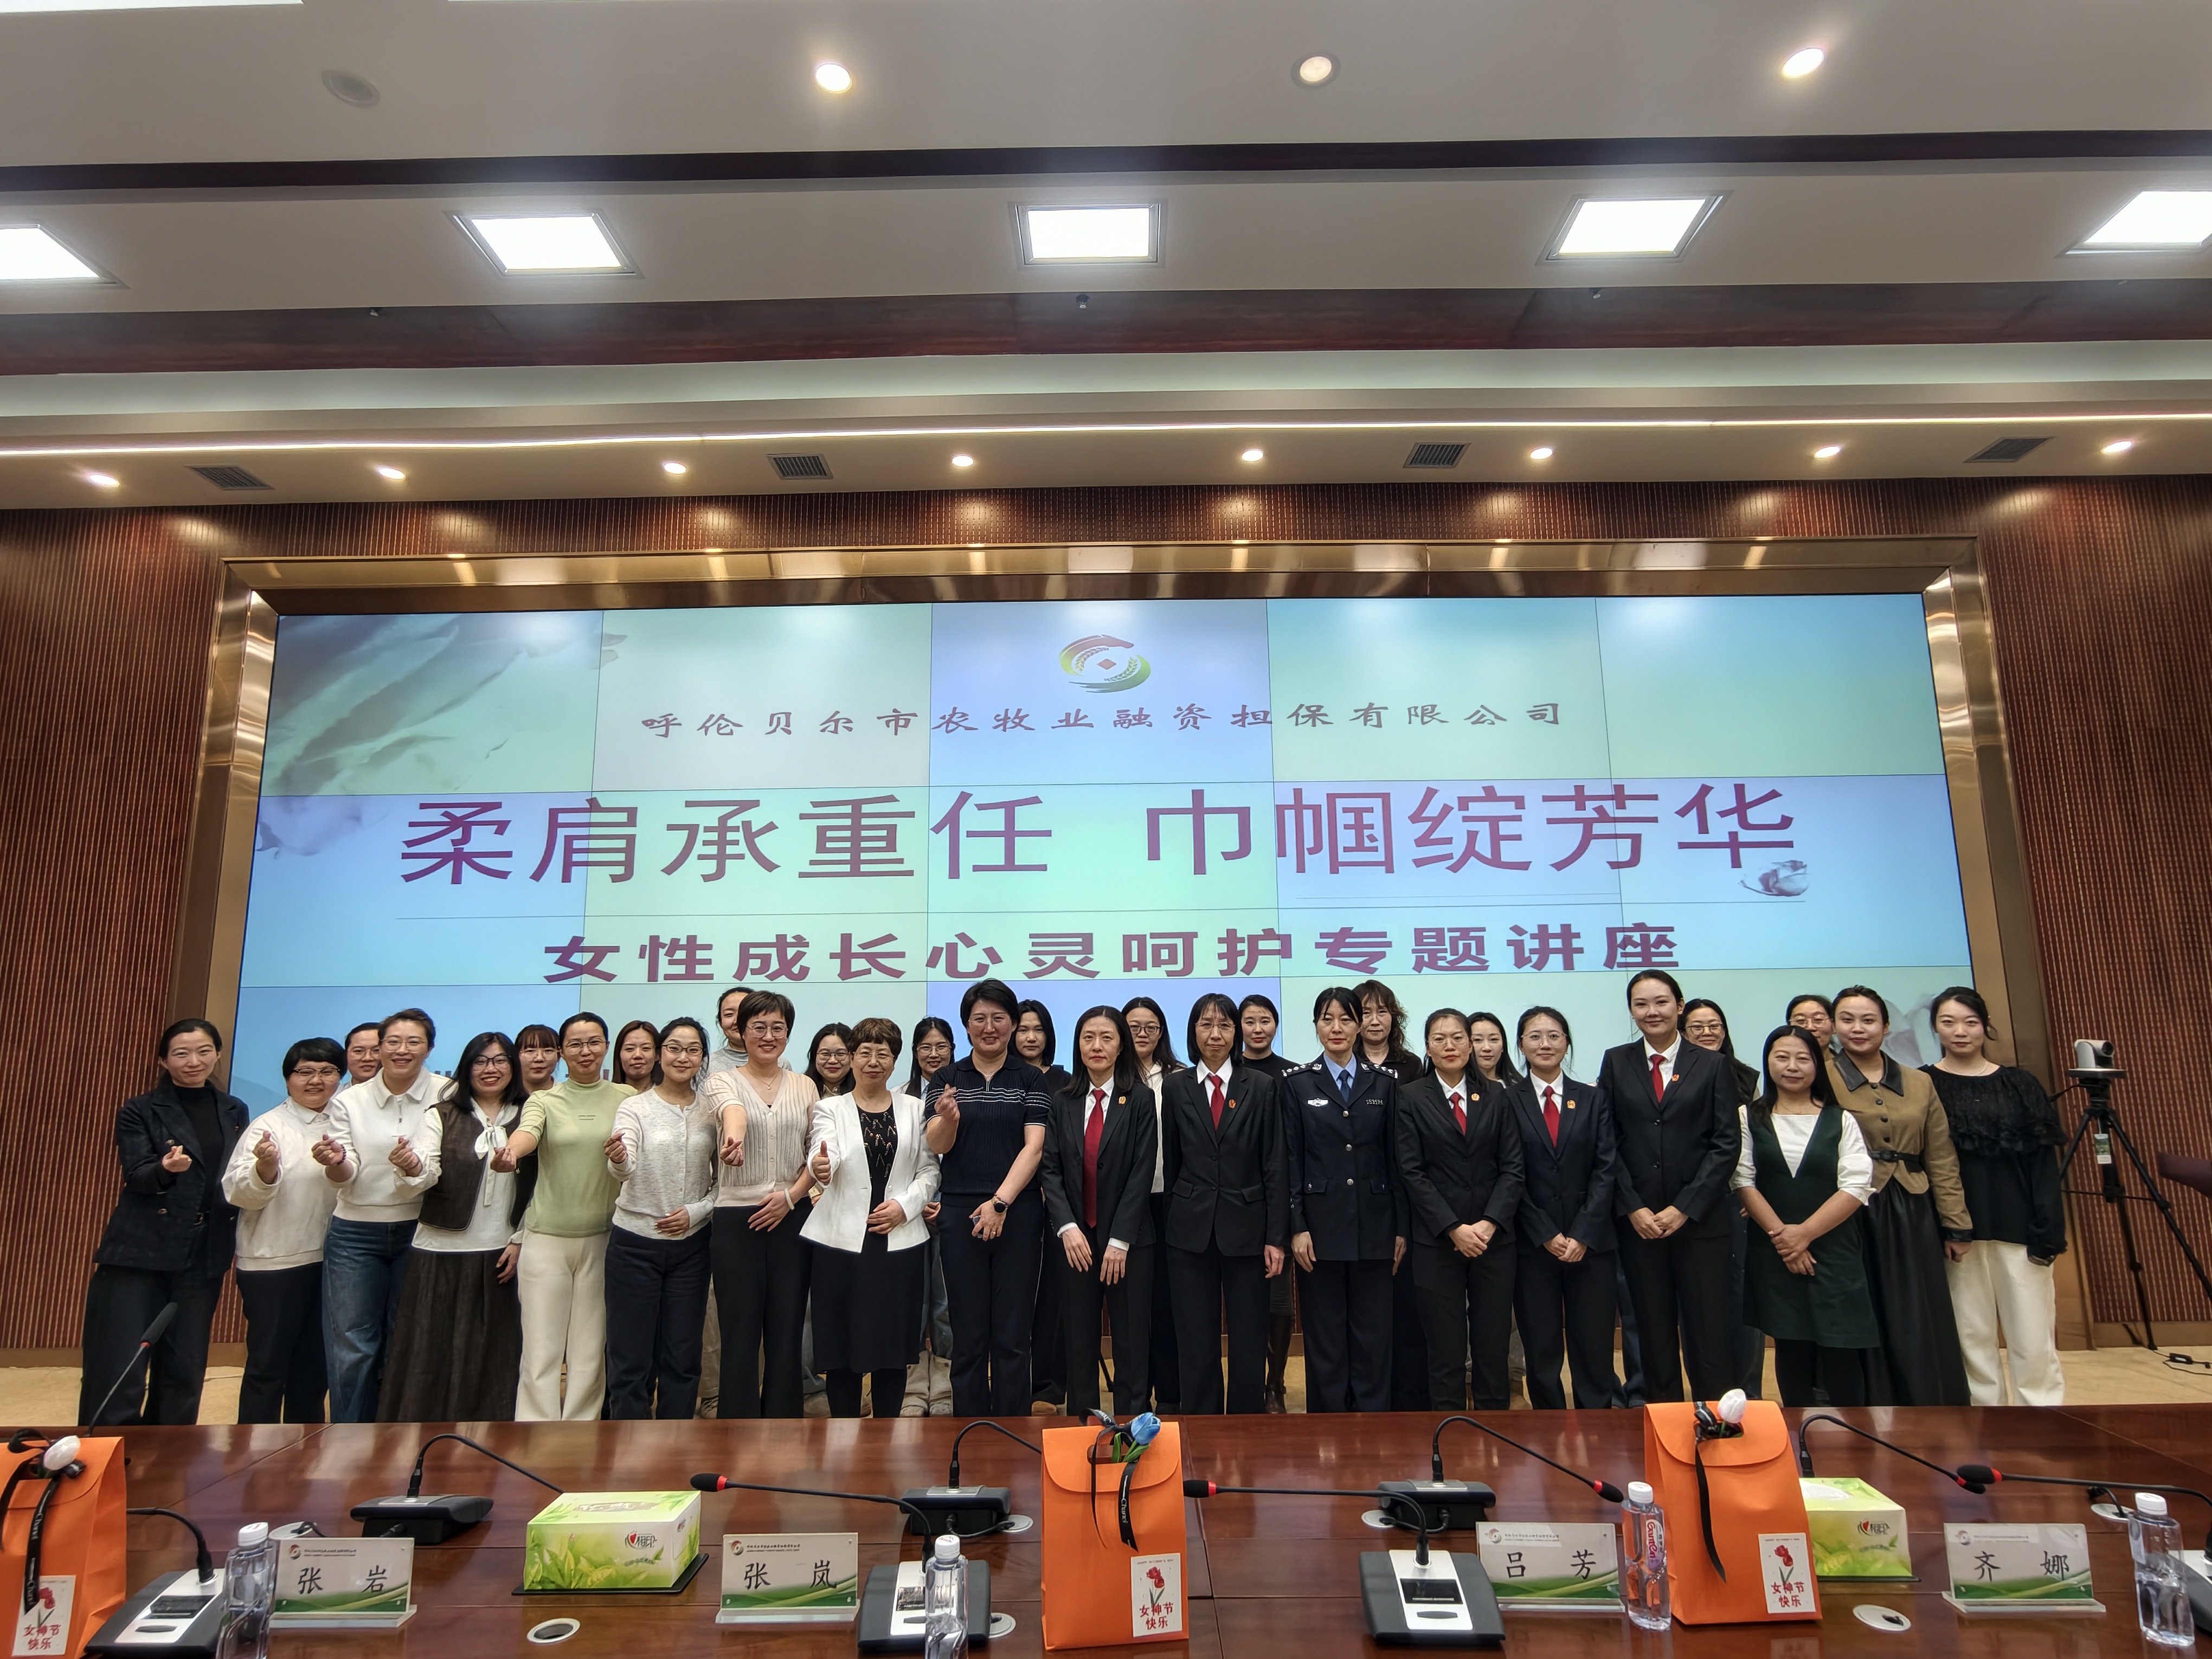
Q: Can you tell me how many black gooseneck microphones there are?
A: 9